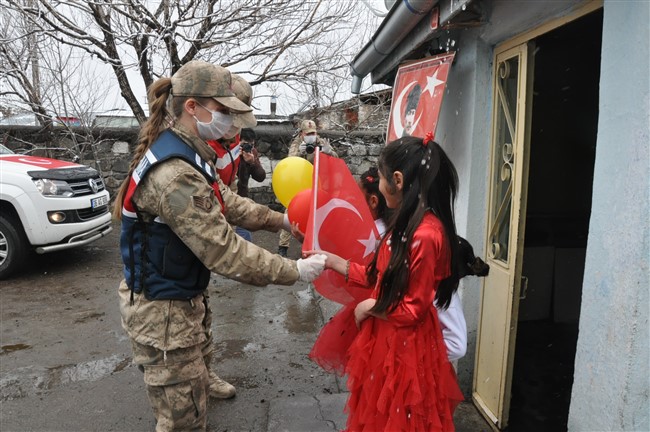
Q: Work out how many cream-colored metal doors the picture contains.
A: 1